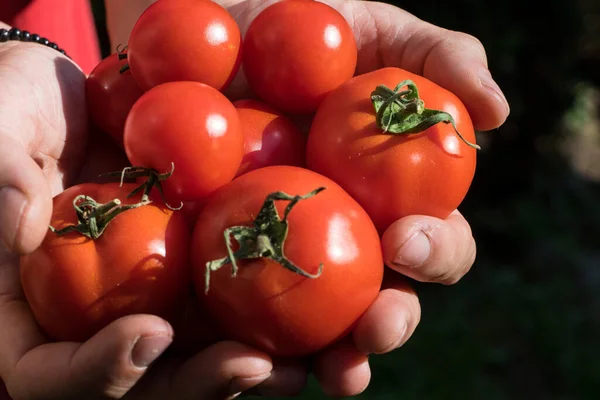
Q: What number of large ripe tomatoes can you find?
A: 3